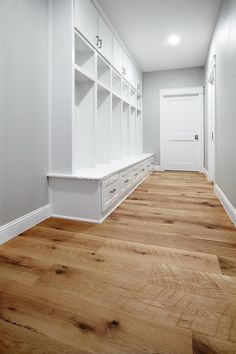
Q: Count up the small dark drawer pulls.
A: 6